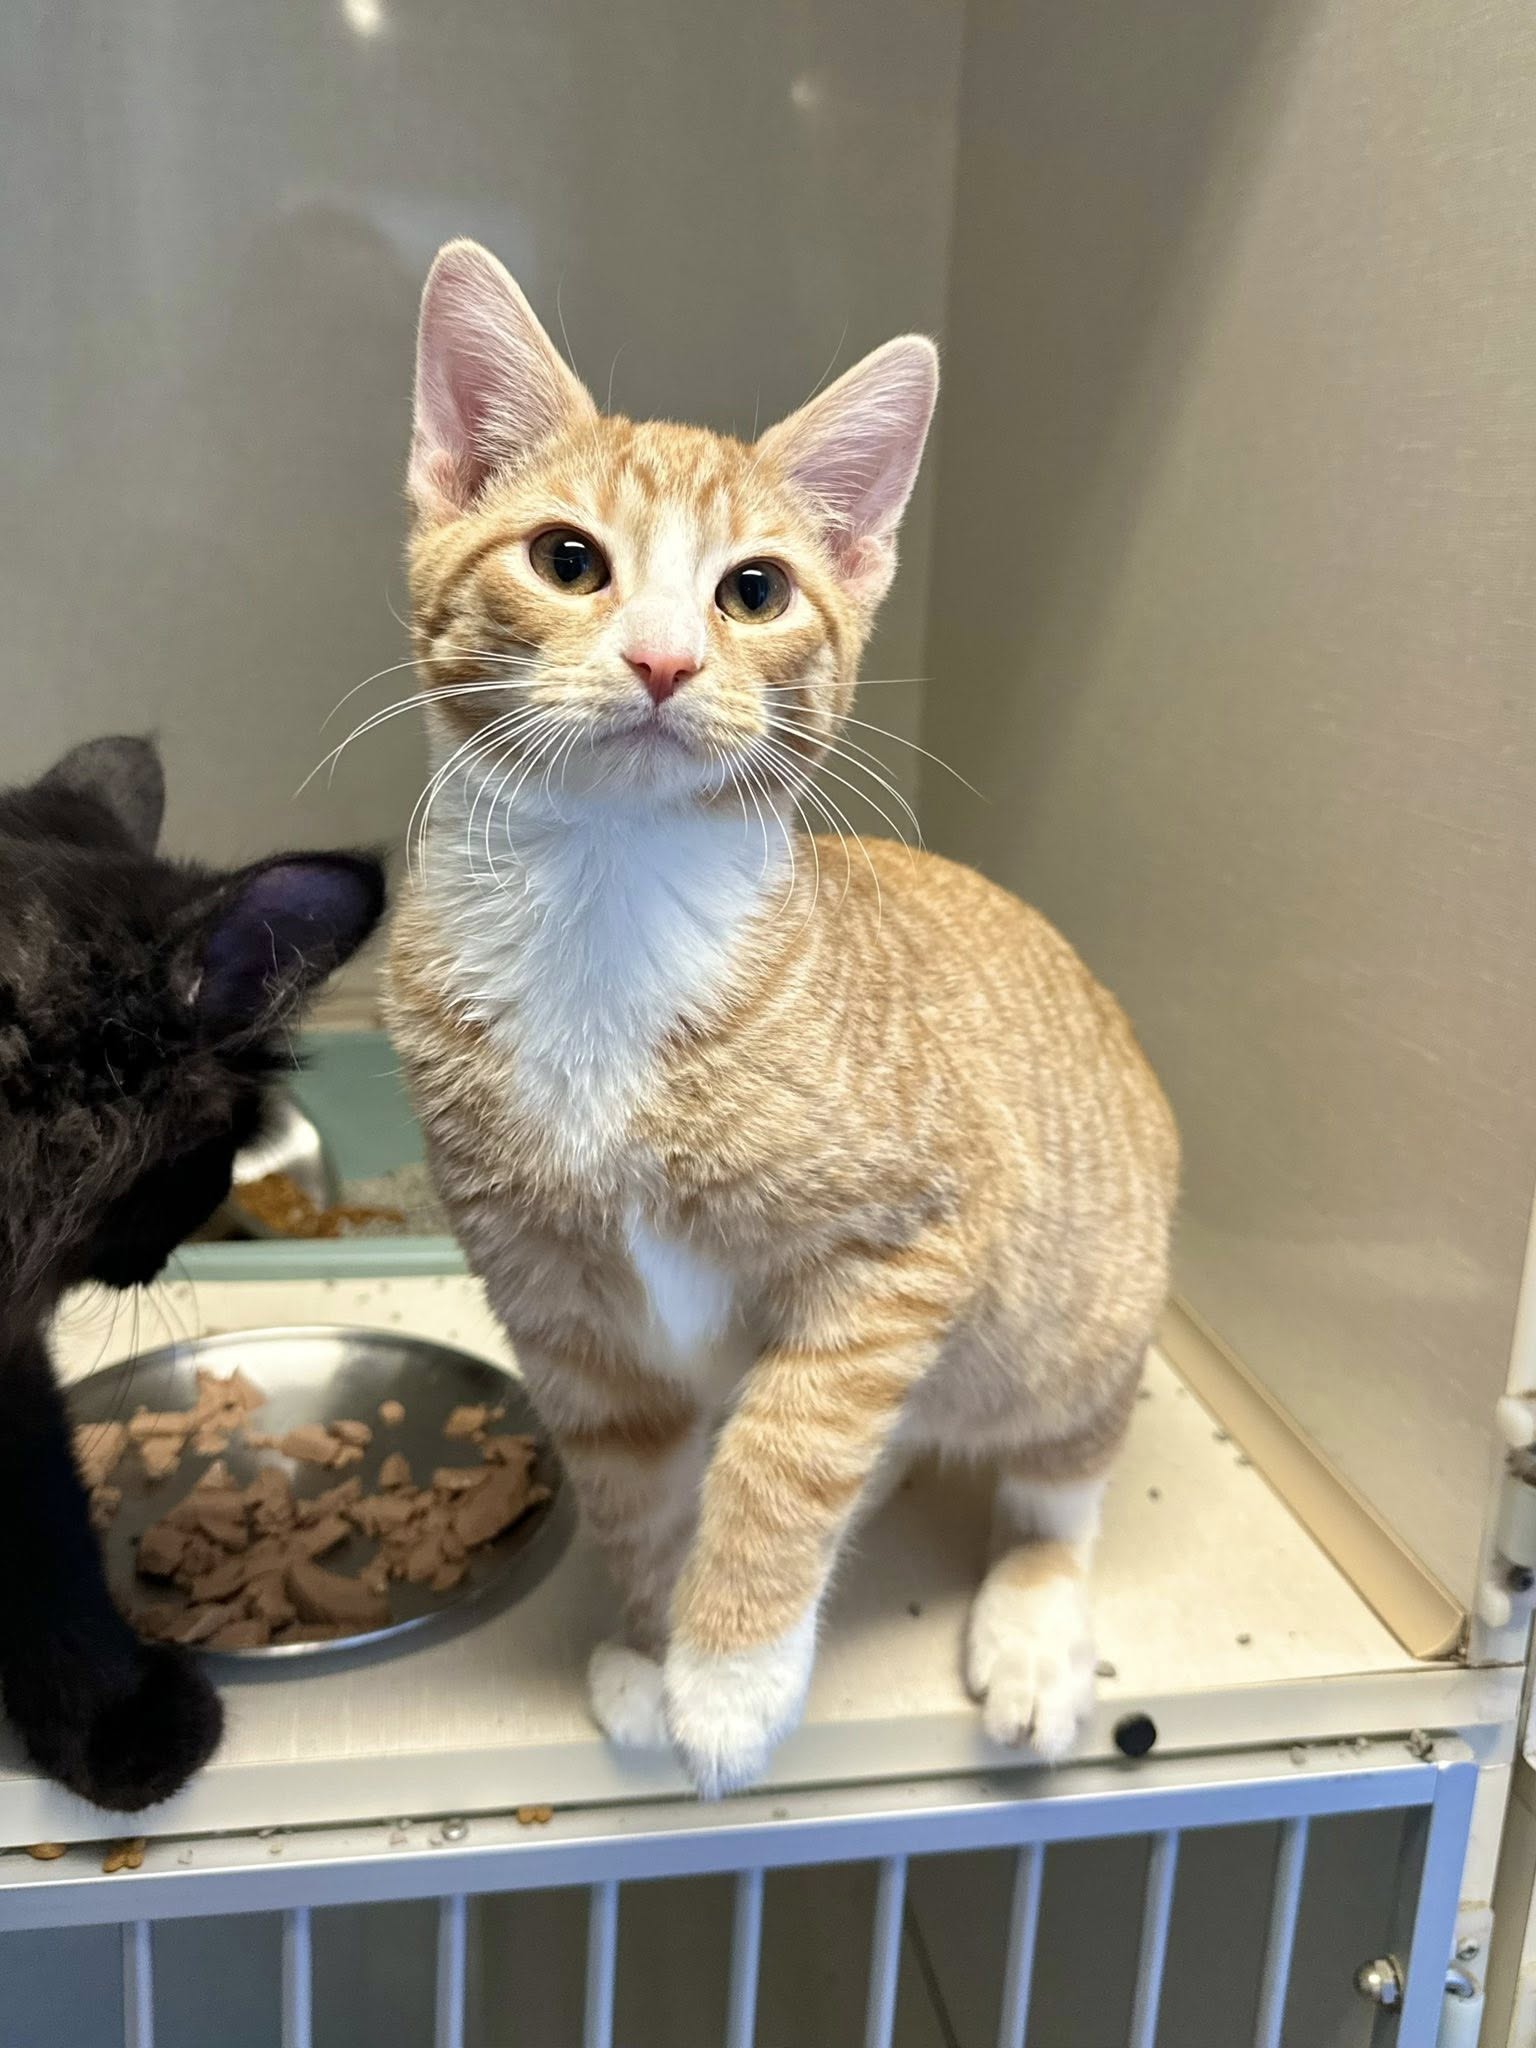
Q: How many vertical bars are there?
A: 9